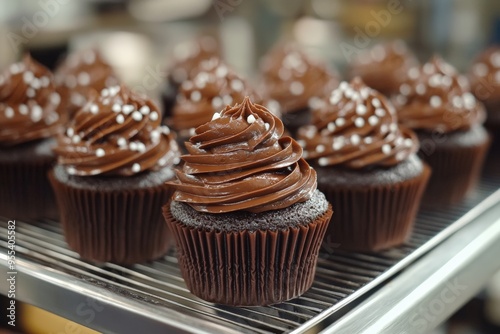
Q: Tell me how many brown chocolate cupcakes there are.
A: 11